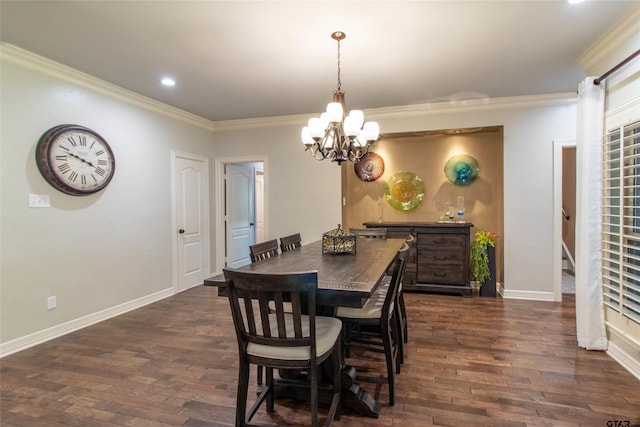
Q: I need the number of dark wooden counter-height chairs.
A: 6